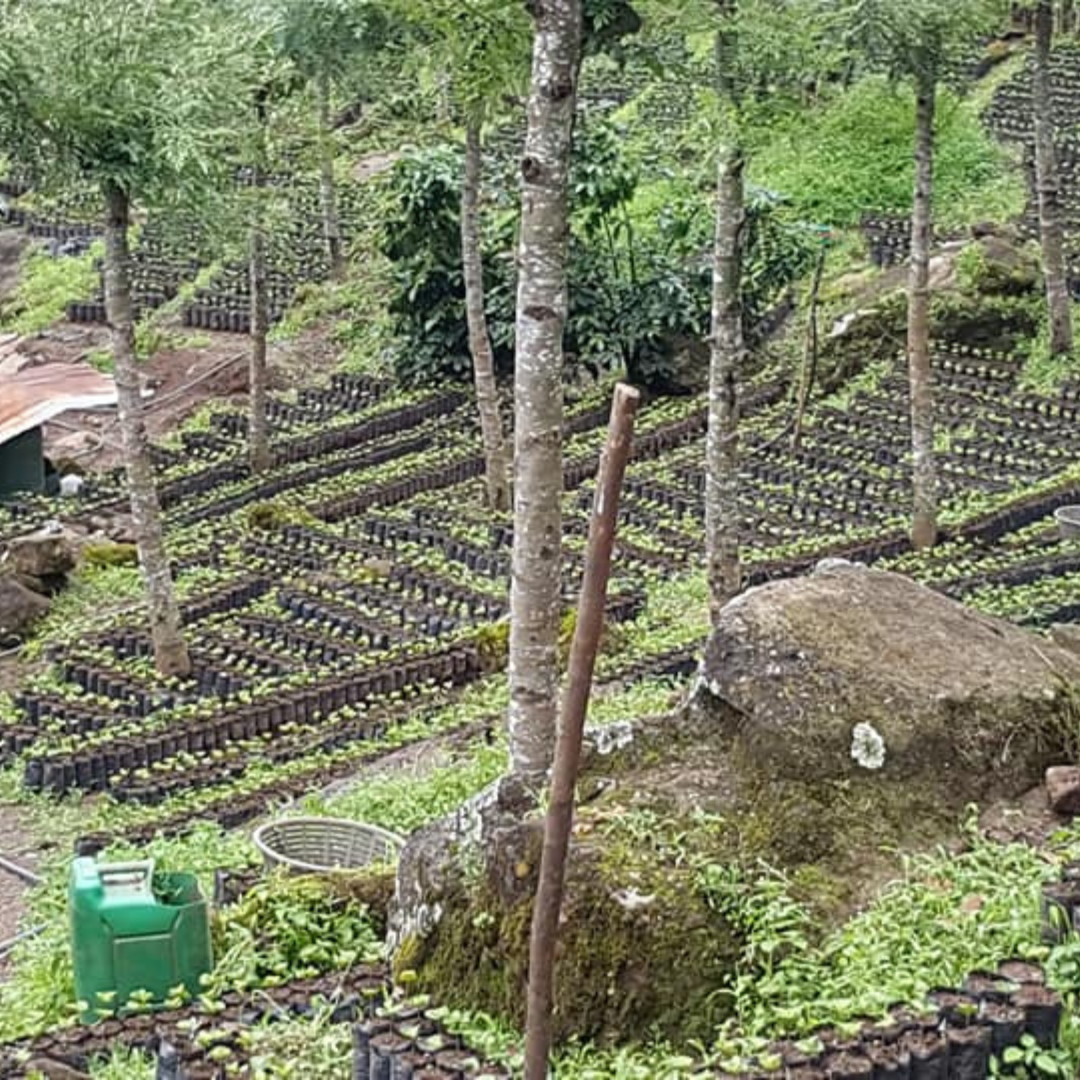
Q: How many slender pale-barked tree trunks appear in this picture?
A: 8